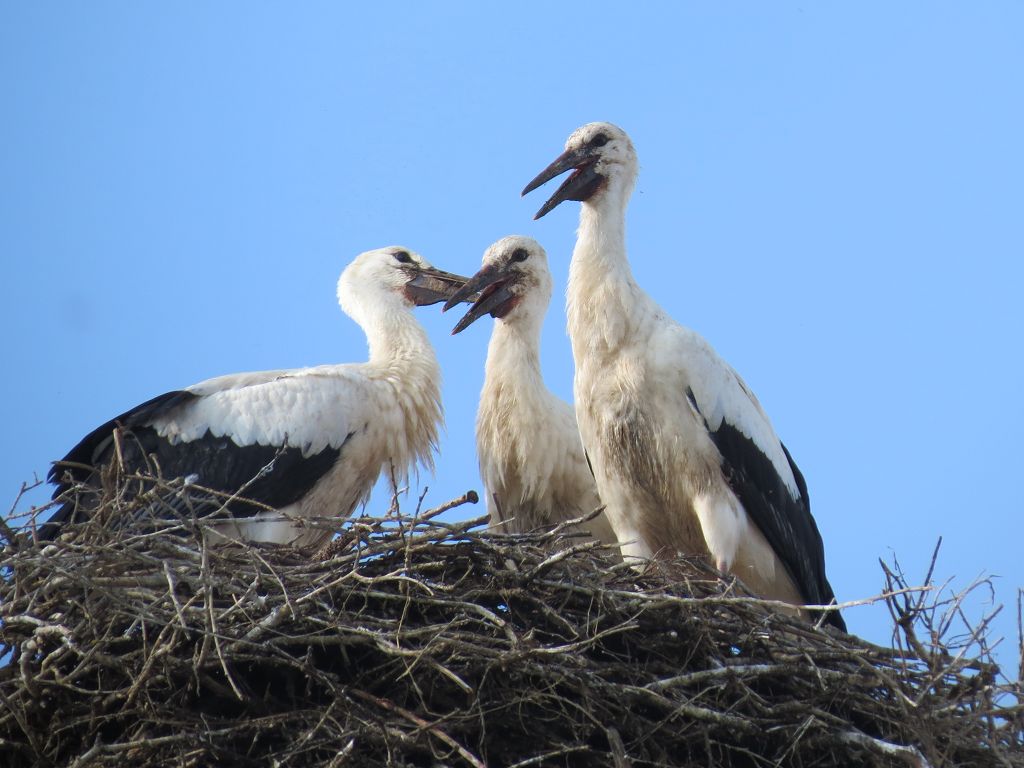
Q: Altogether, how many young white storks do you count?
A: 3